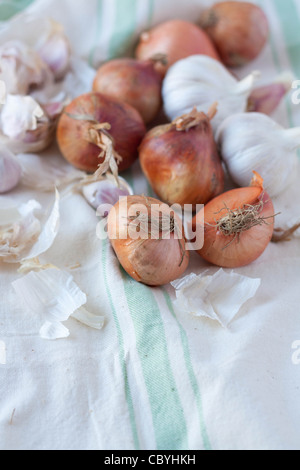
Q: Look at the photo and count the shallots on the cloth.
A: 7